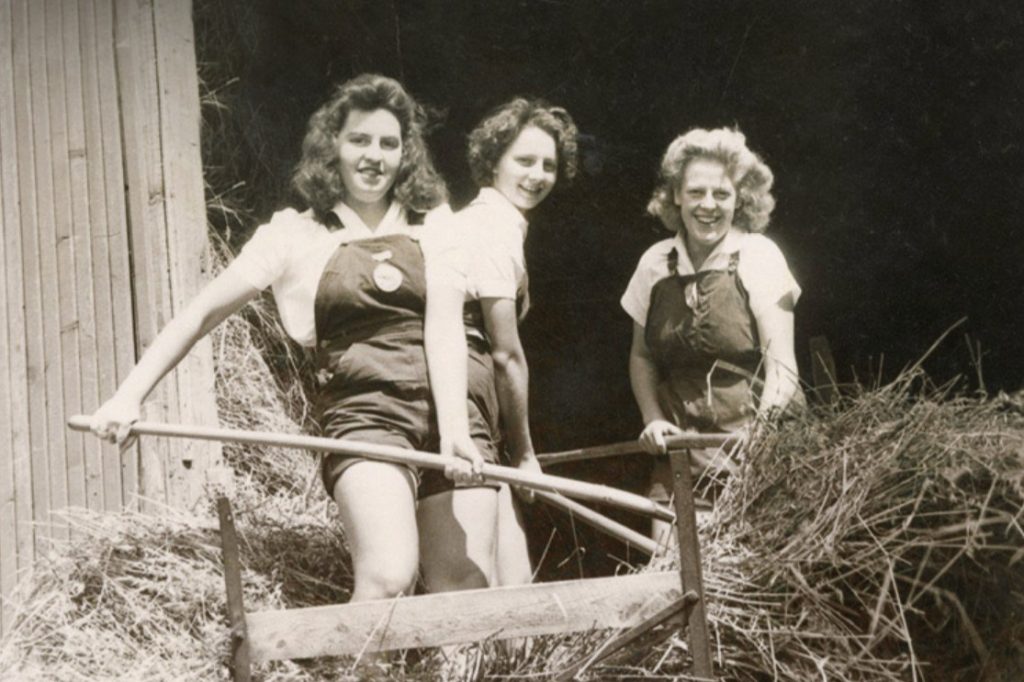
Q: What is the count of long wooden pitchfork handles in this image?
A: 3